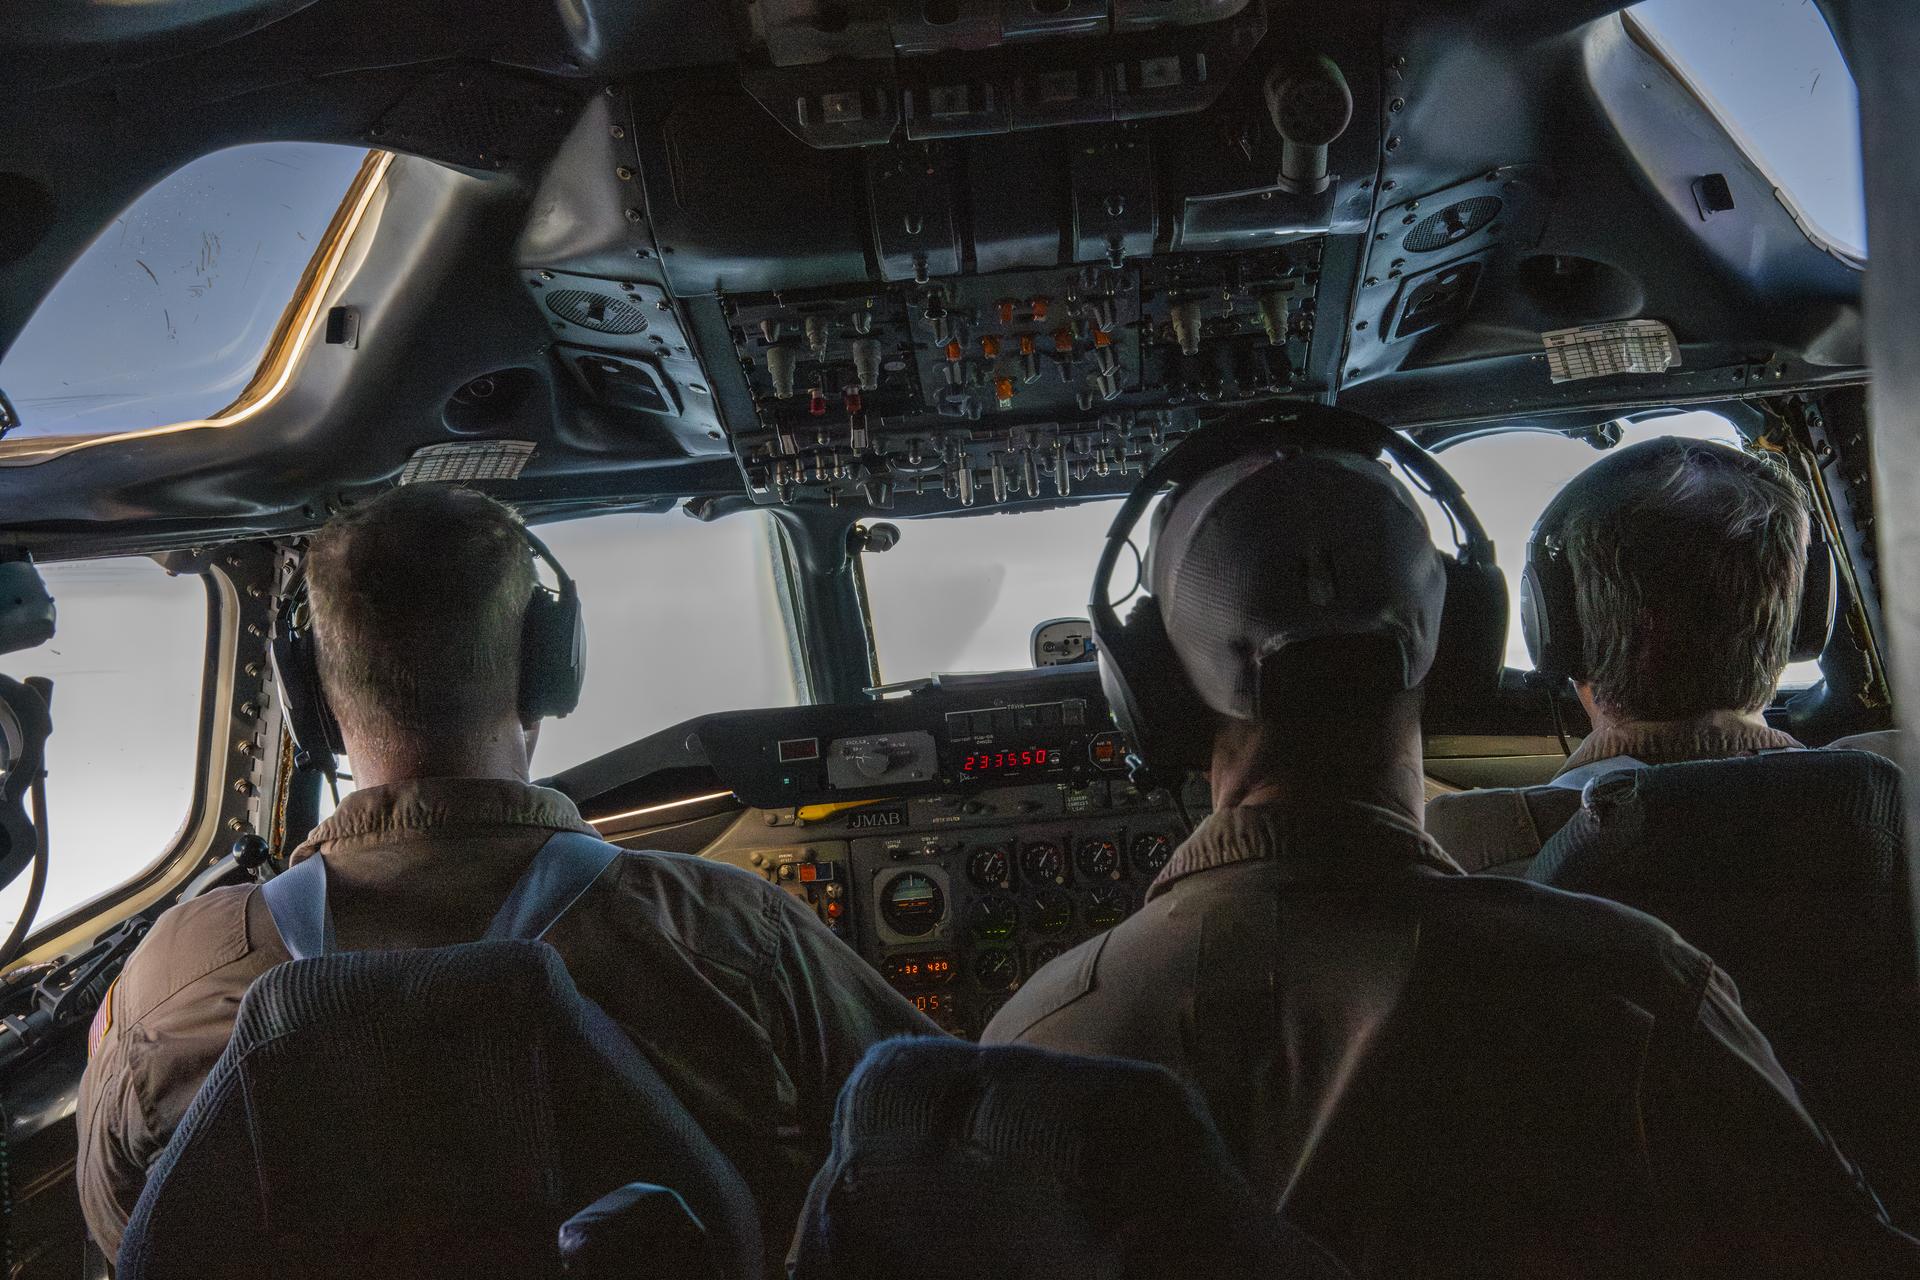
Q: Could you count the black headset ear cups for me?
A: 6